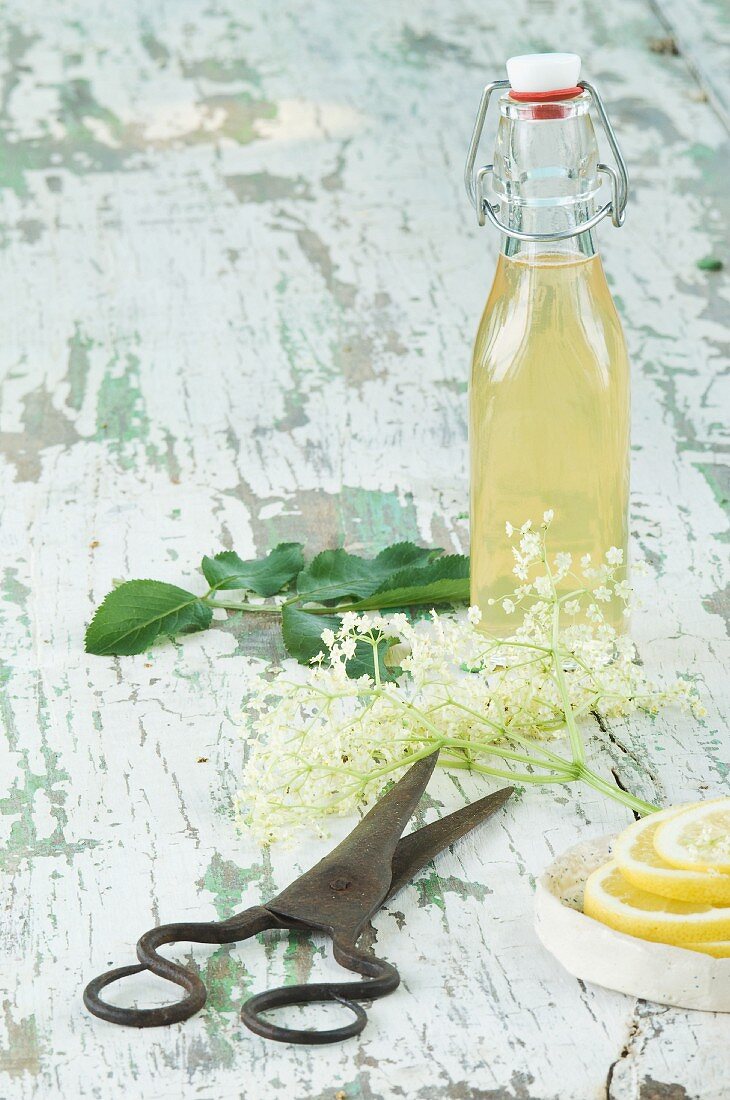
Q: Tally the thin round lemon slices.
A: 4